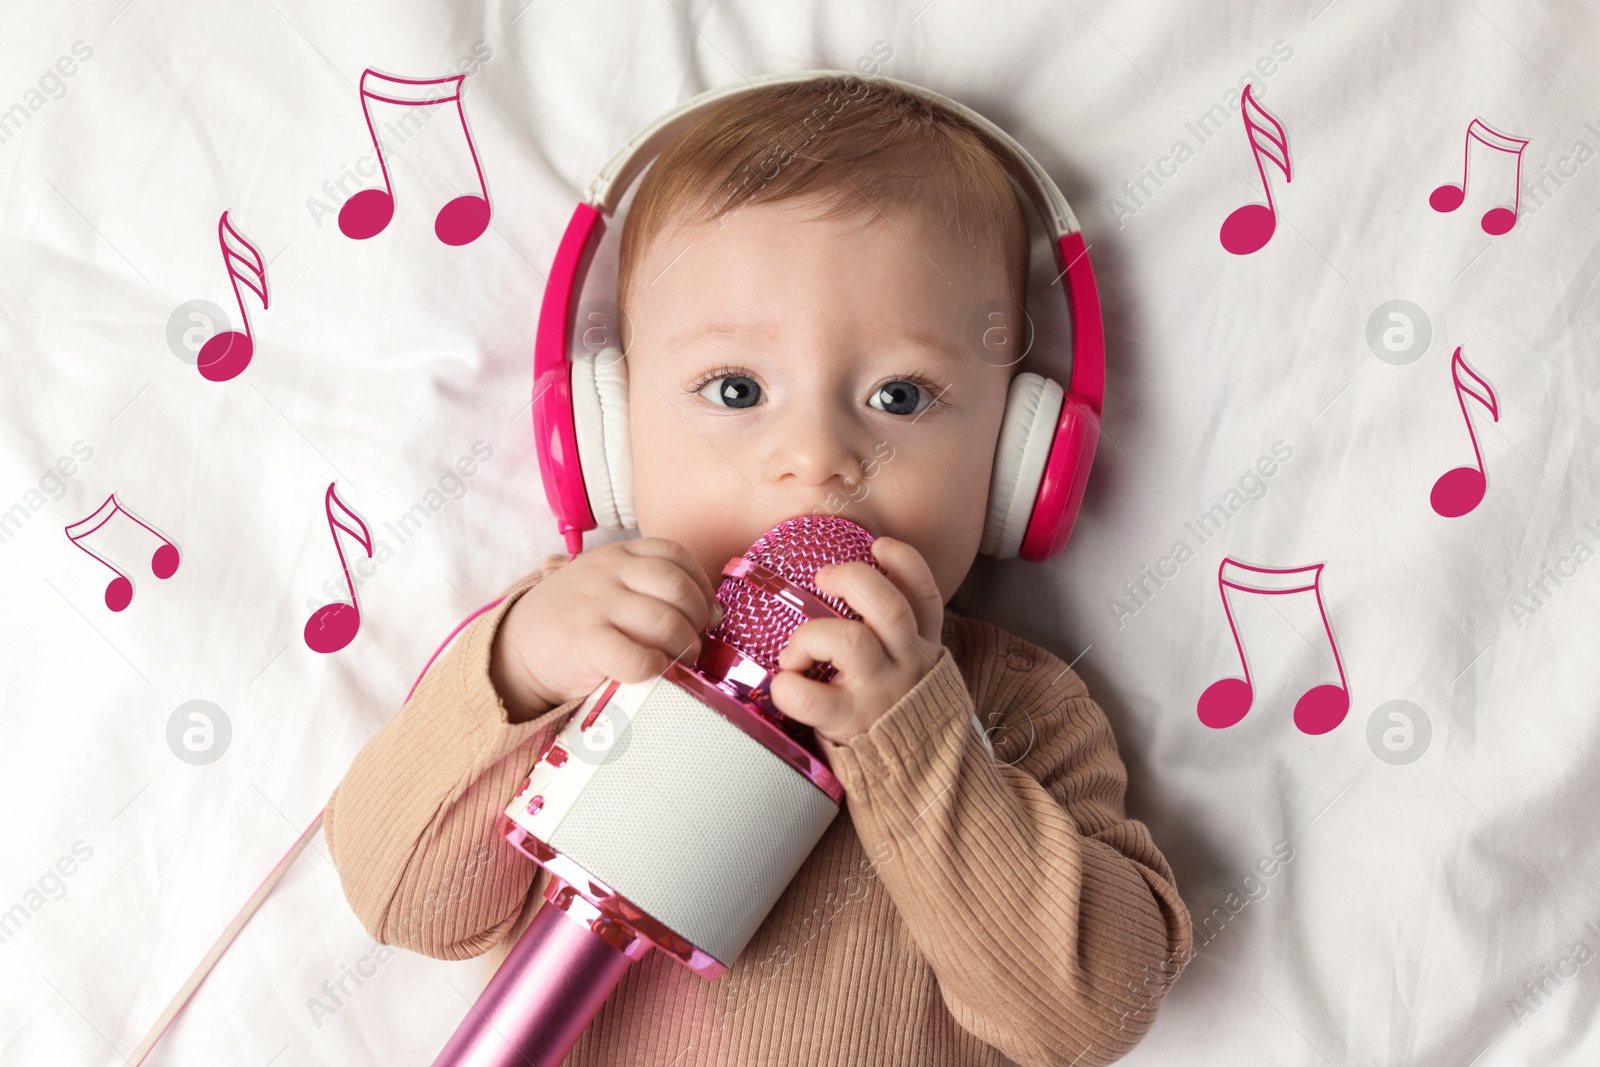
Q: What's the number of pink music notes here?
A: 8